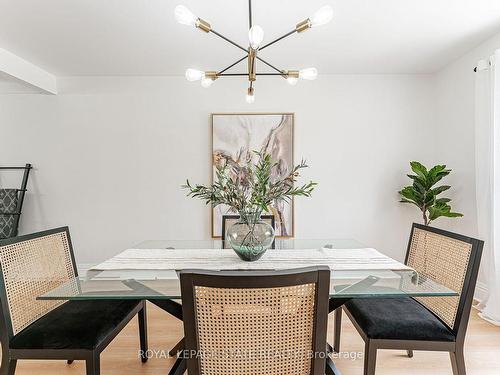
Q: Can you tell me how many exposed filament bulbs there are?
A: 8